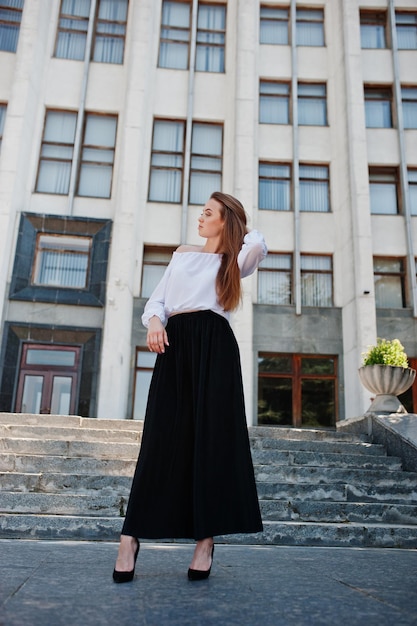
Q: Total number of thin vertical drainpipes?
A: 4